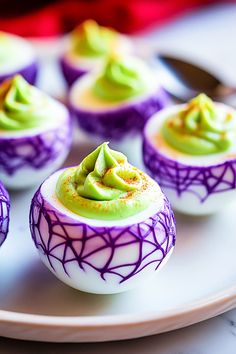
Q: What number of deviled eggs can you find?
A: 7